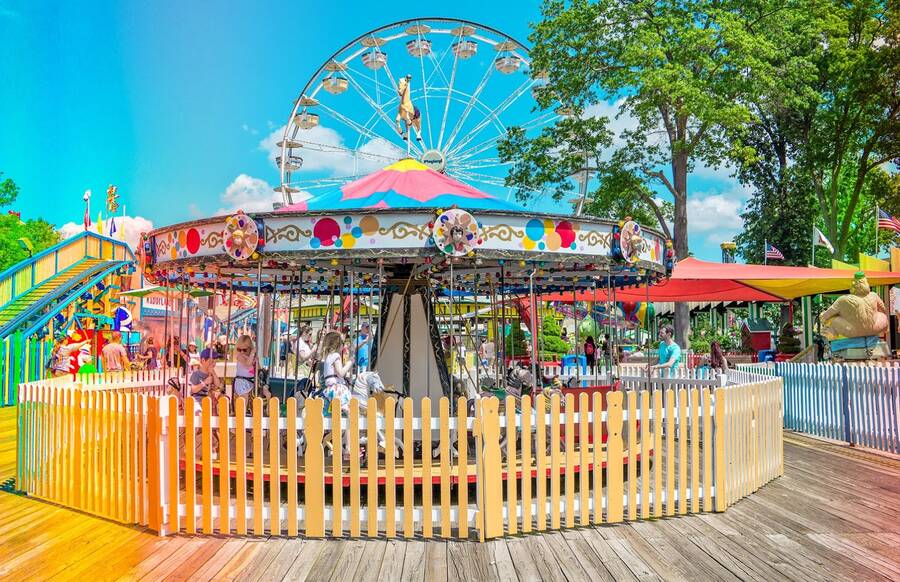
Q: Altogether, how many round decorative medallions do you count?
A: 3